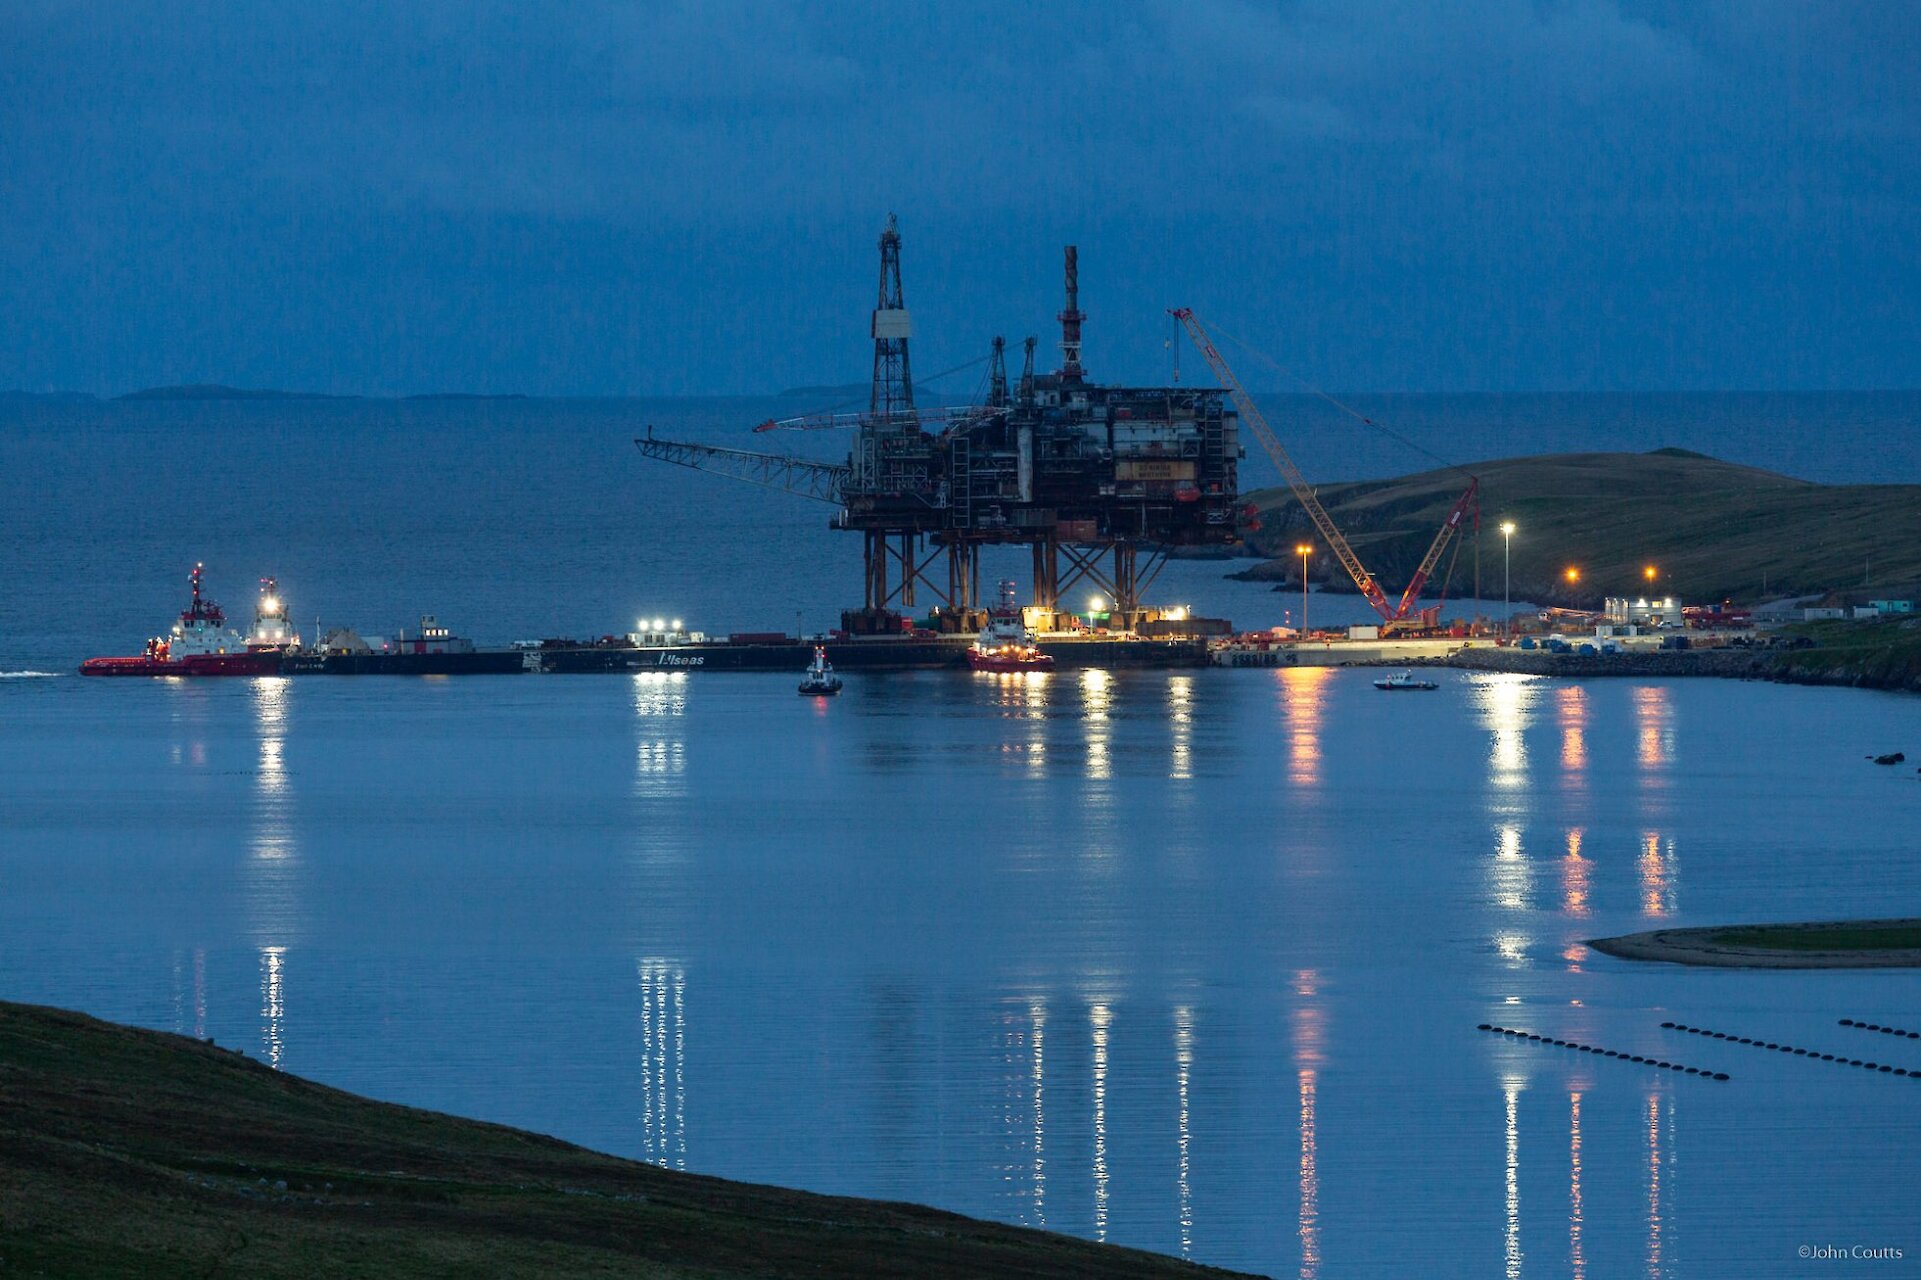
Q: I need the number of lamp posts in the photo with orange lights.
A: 3